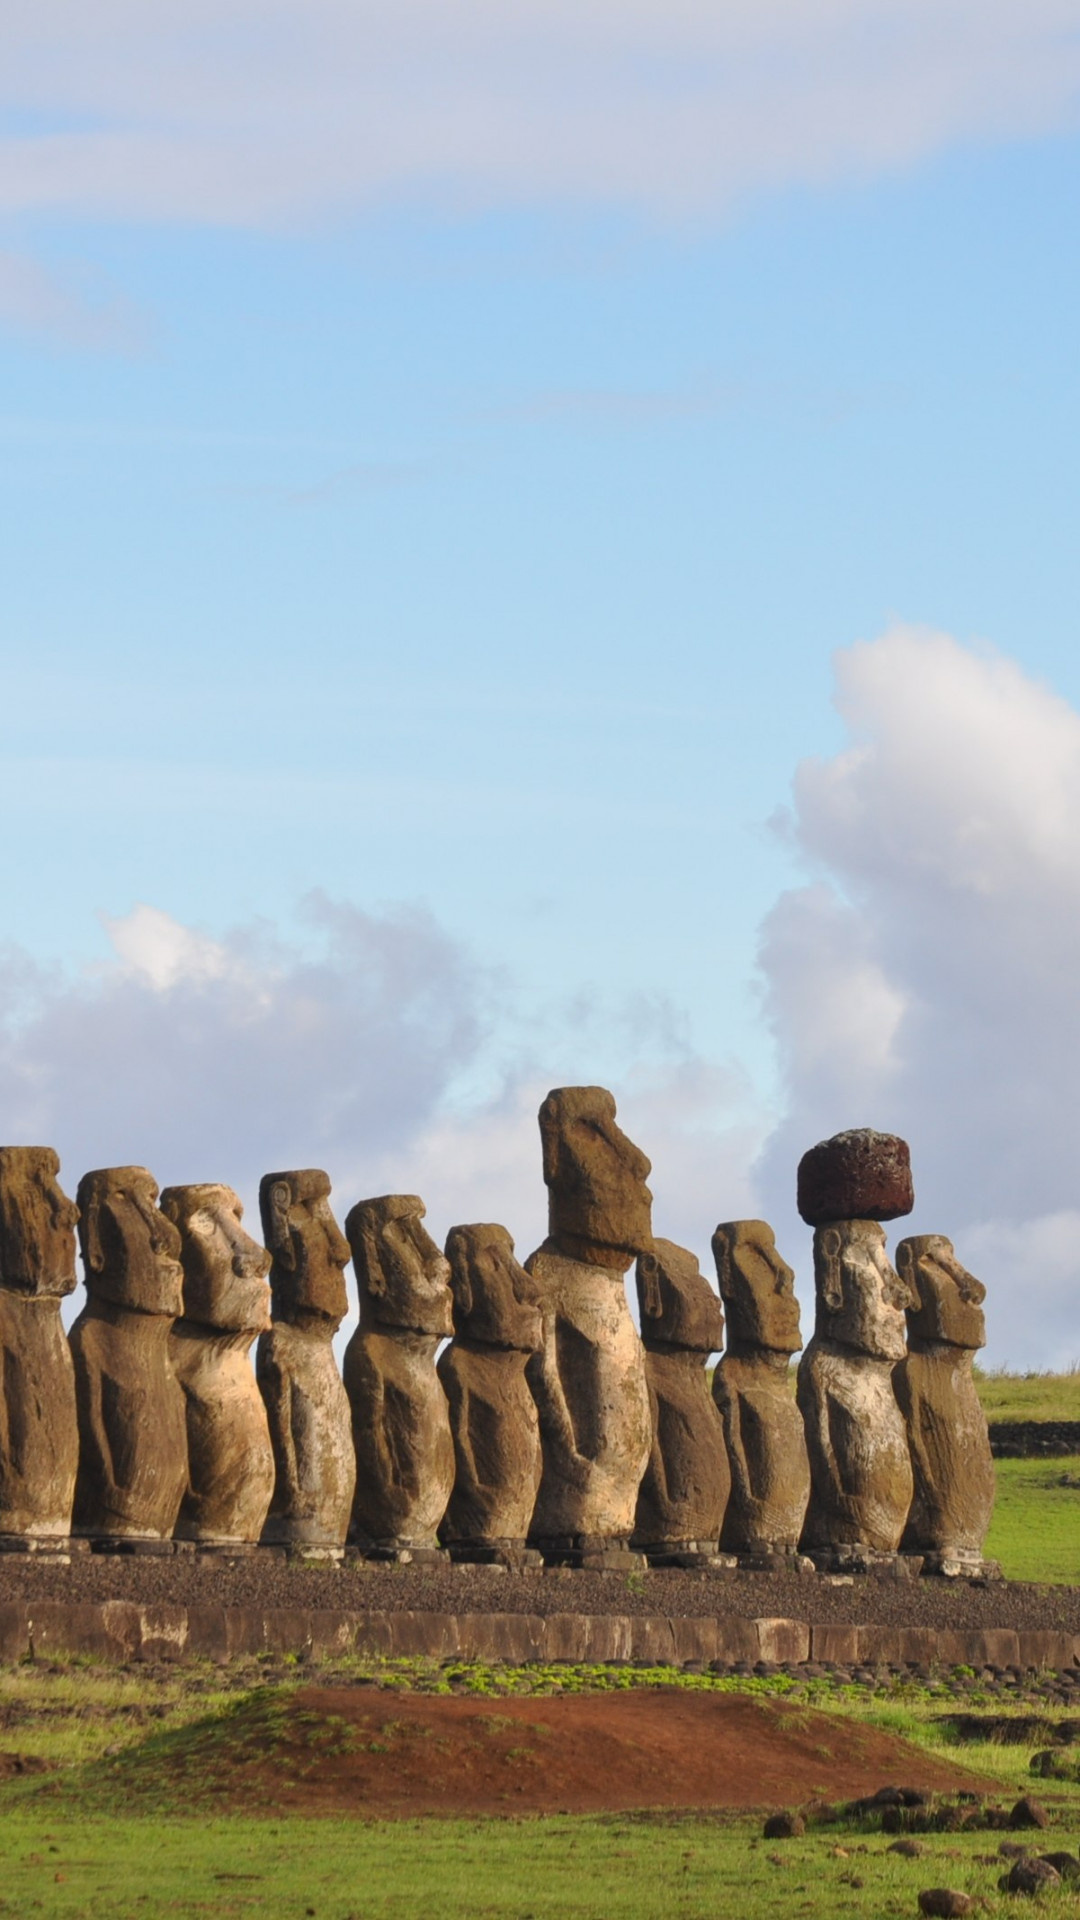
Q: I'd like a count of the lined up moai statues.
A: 11